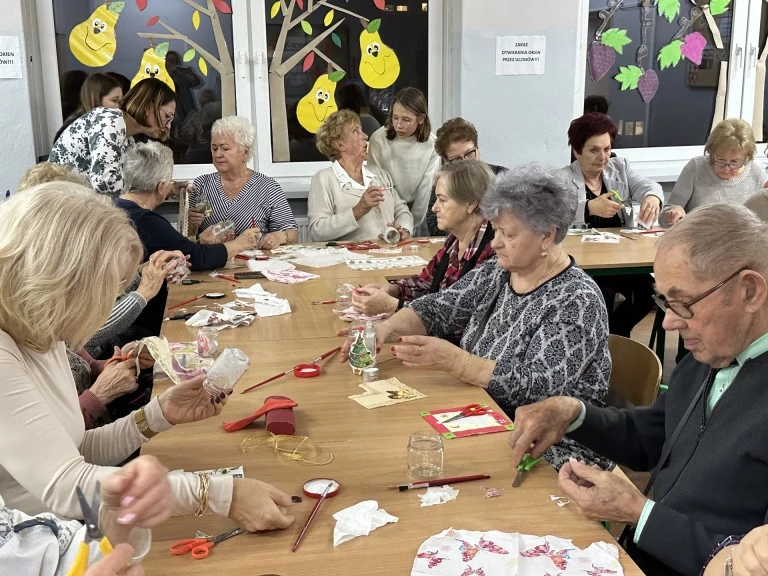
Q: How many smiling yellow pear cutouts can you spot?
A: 4